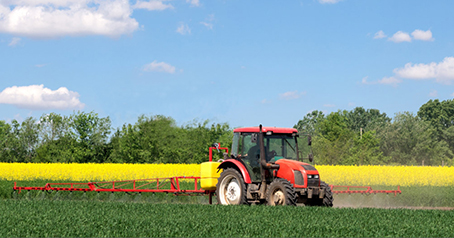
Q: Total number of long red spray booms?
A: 2